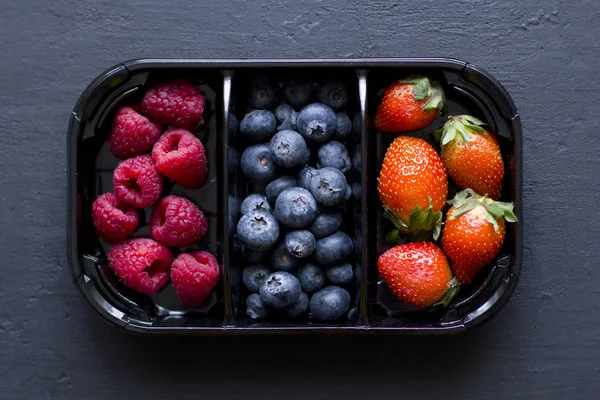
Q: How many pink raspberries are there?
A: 8